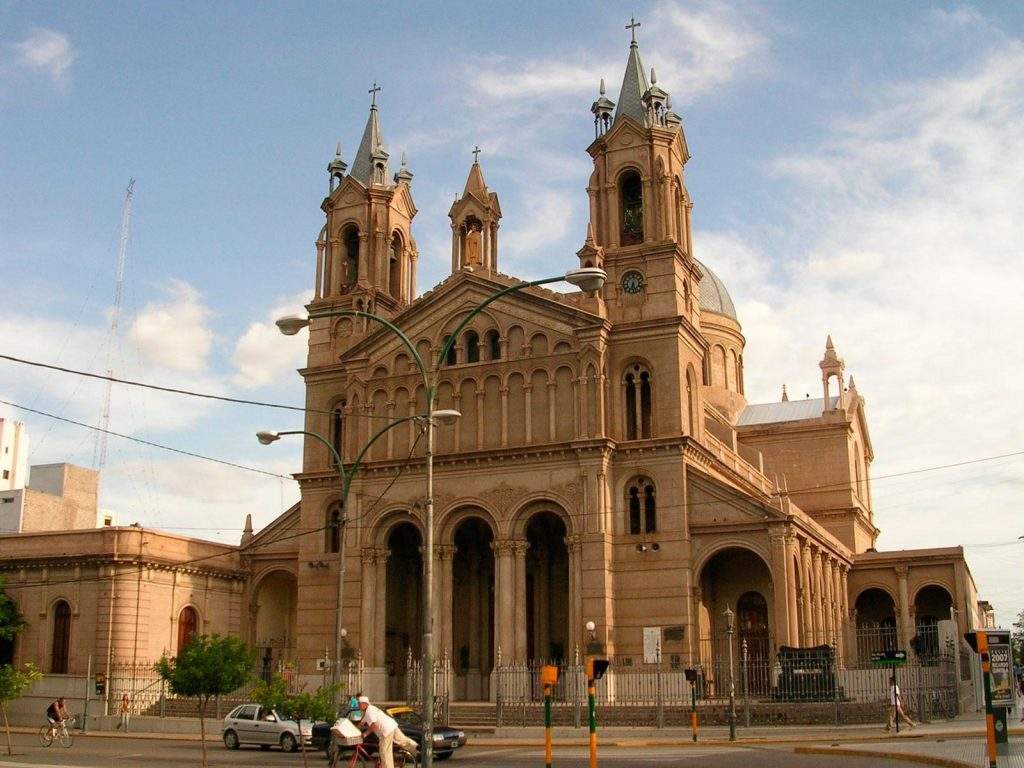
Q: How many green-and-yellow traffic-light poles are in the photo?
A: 4